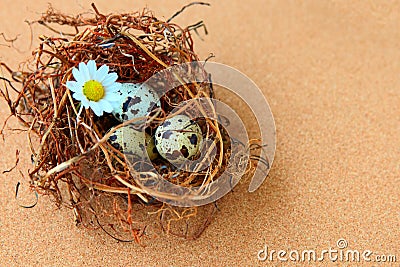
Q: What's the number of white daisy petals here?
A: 12